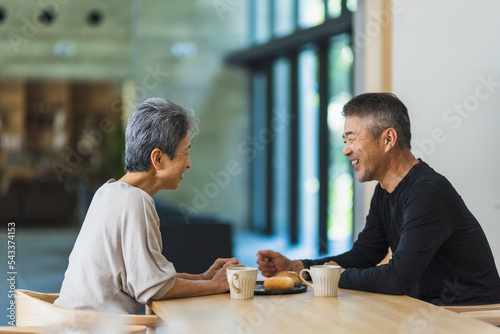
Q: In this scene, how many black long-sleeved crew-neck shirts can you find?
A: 1